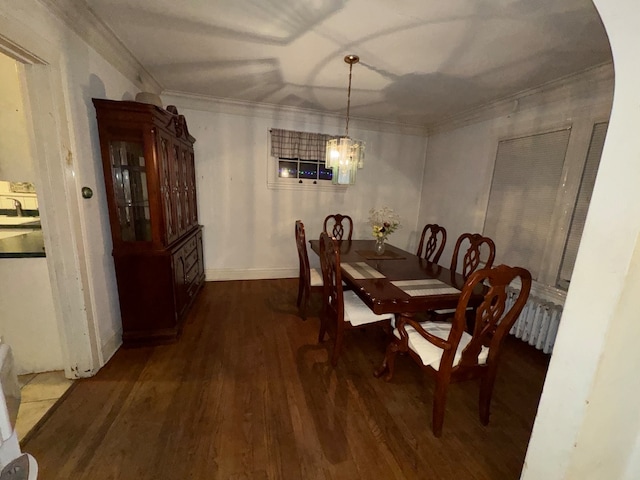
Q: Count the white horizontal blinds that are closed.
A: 2